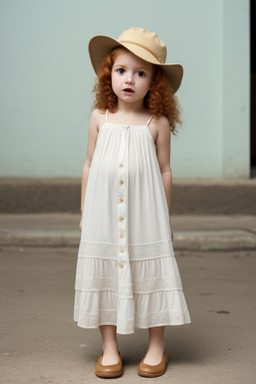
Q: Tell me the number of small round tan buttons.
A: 7